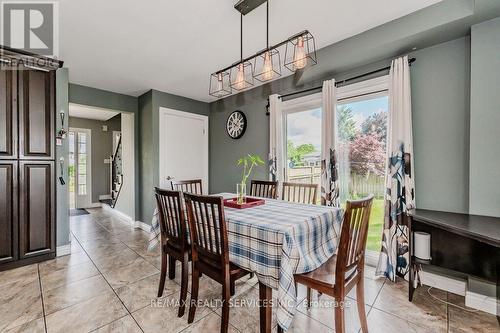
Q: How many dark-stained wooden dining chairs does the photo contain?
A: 6